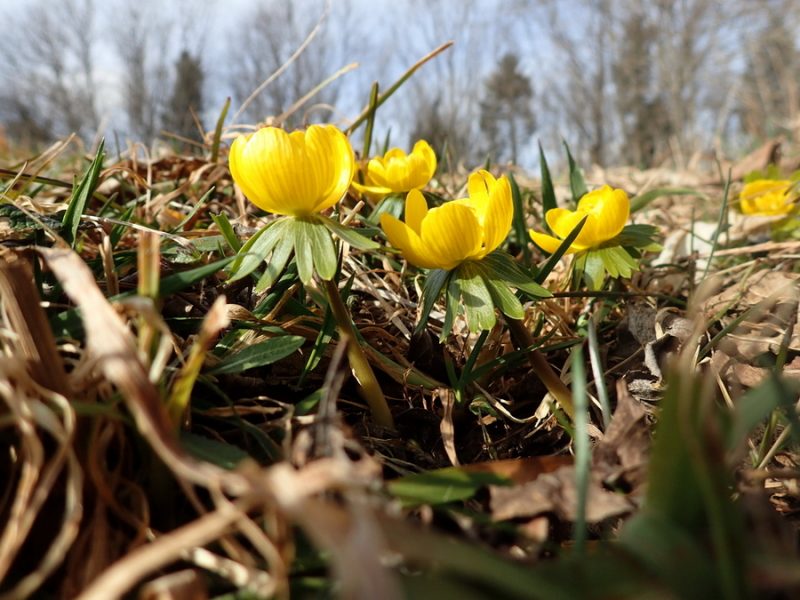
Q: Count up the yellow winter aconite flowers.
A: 5